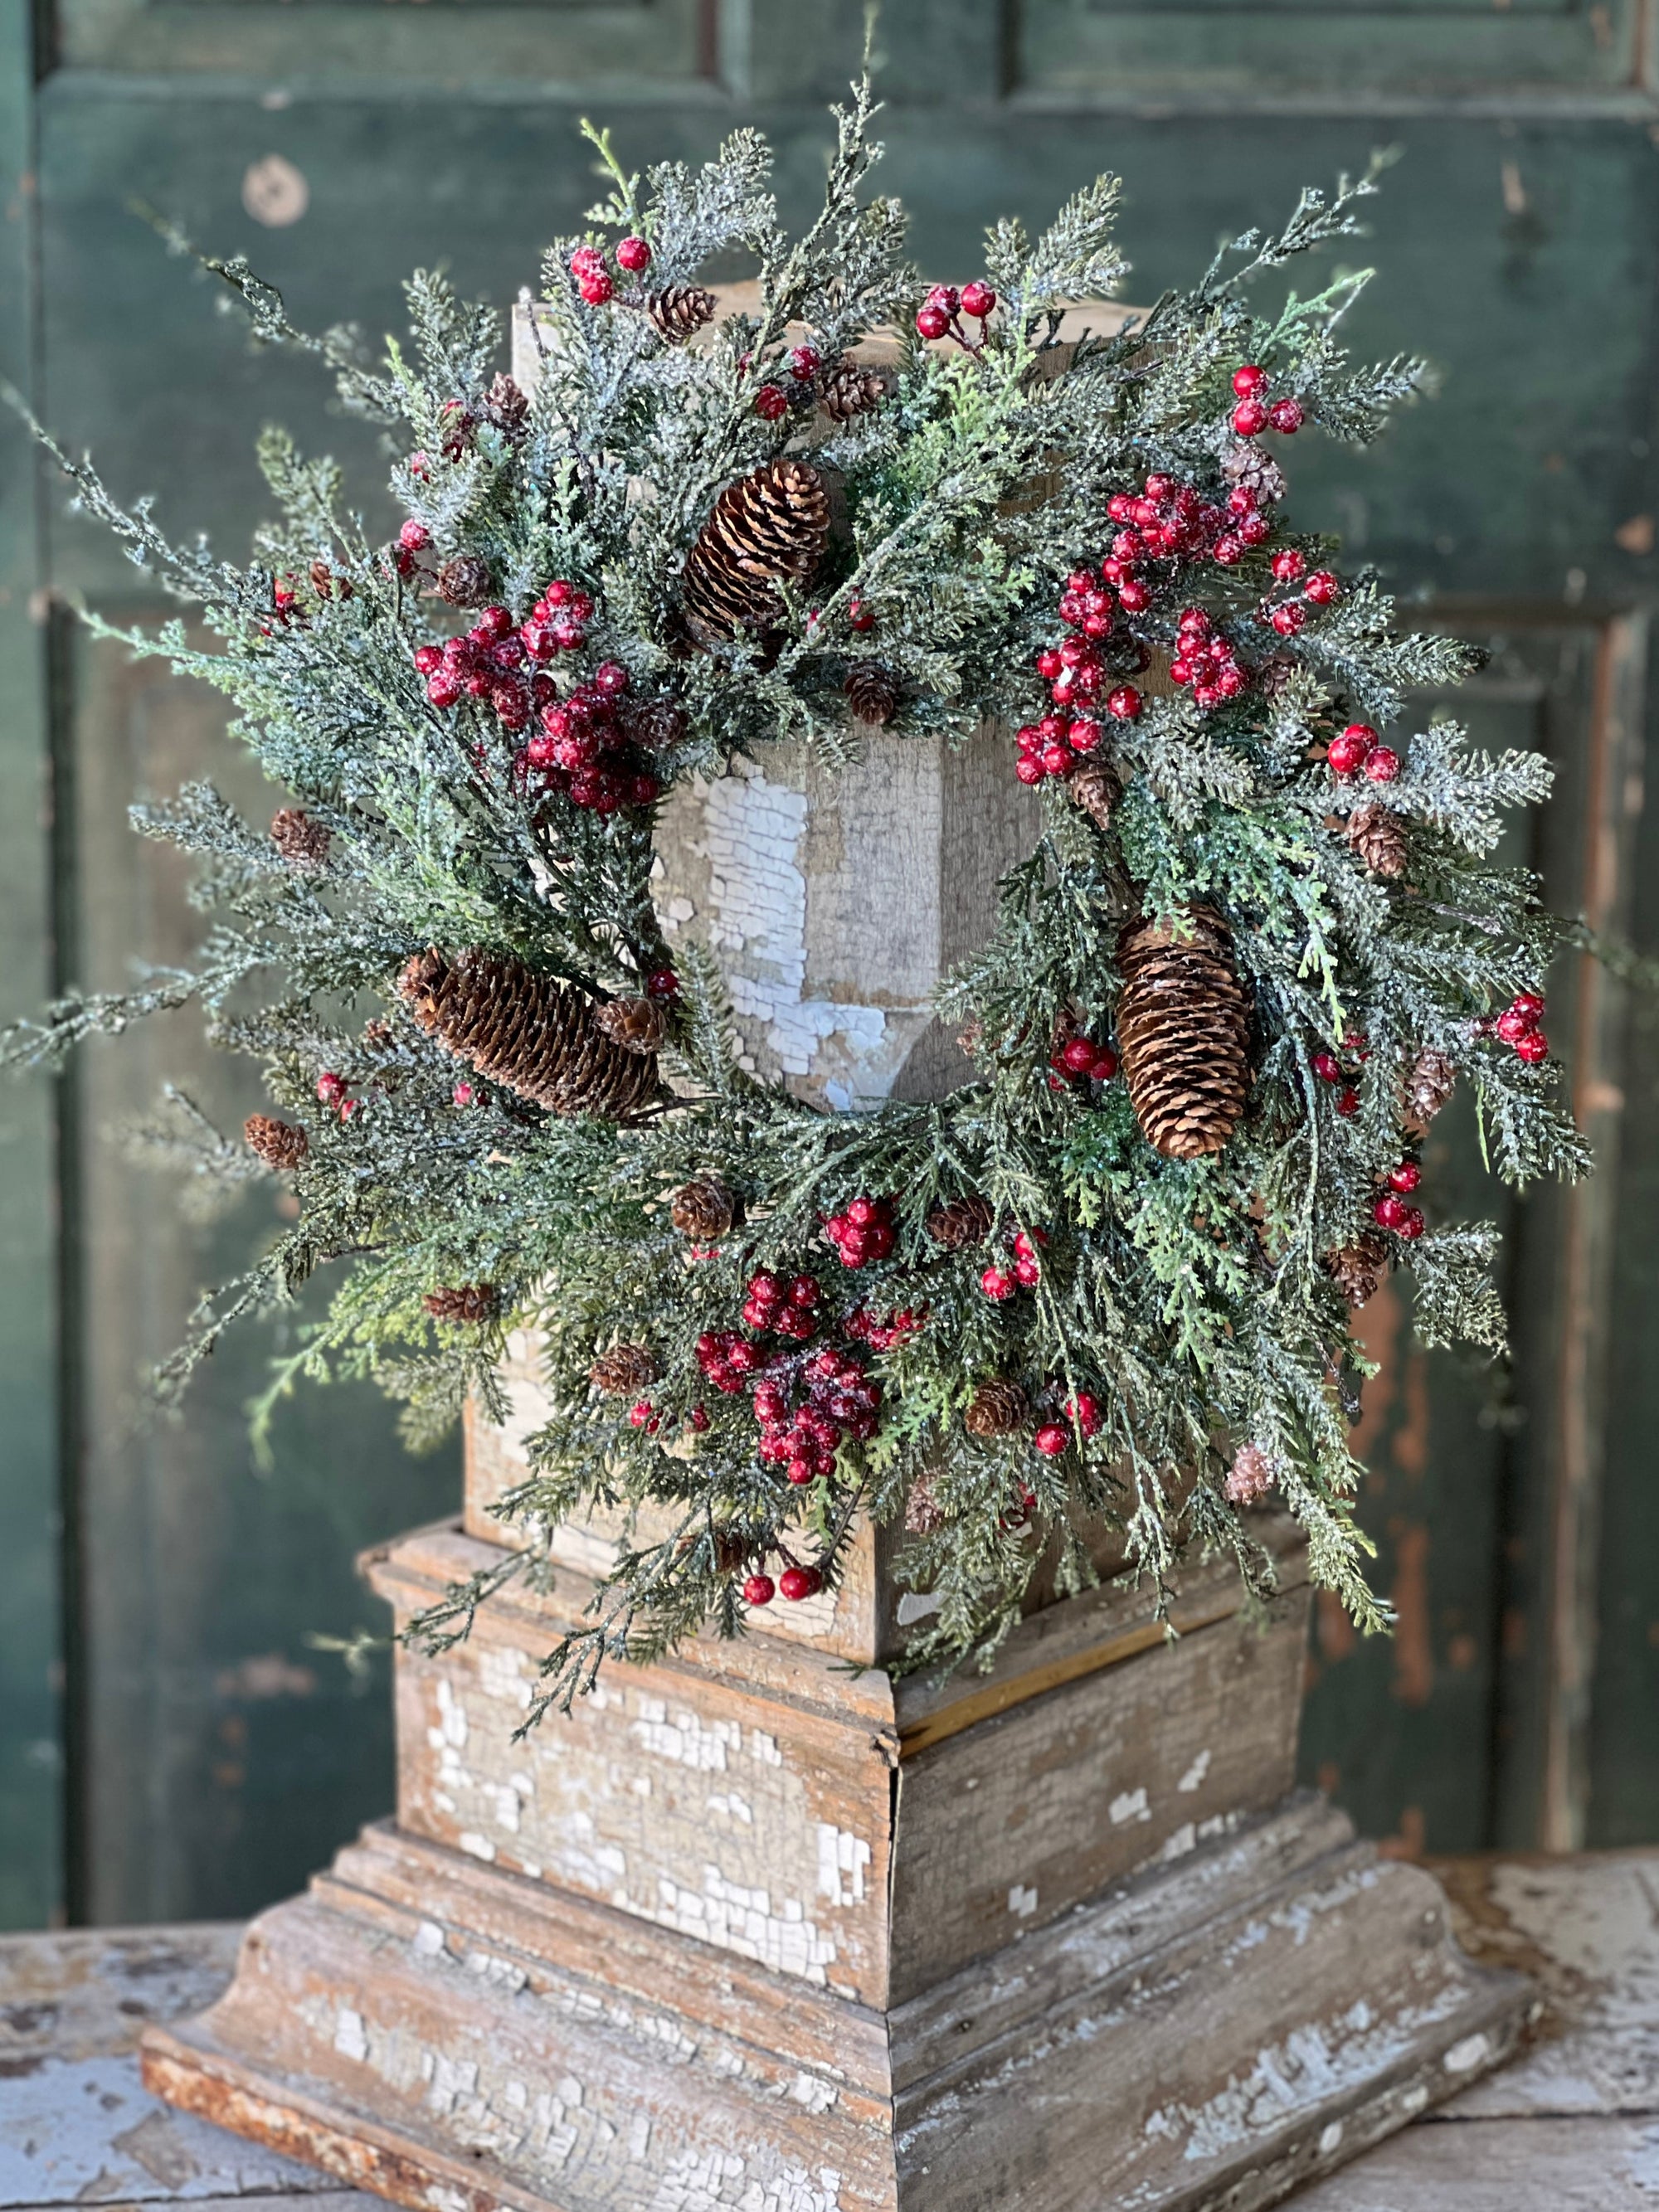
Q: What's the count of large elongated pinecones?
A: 3